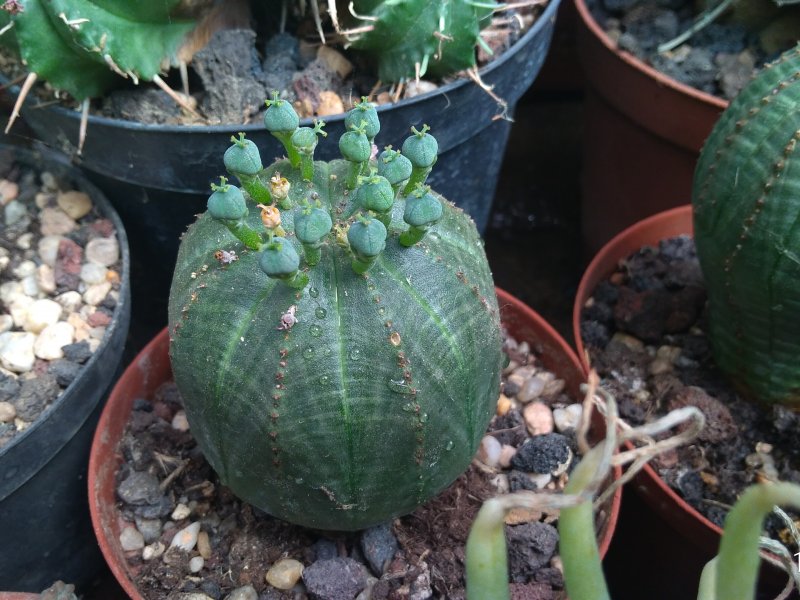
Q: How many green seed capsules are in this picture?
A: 13